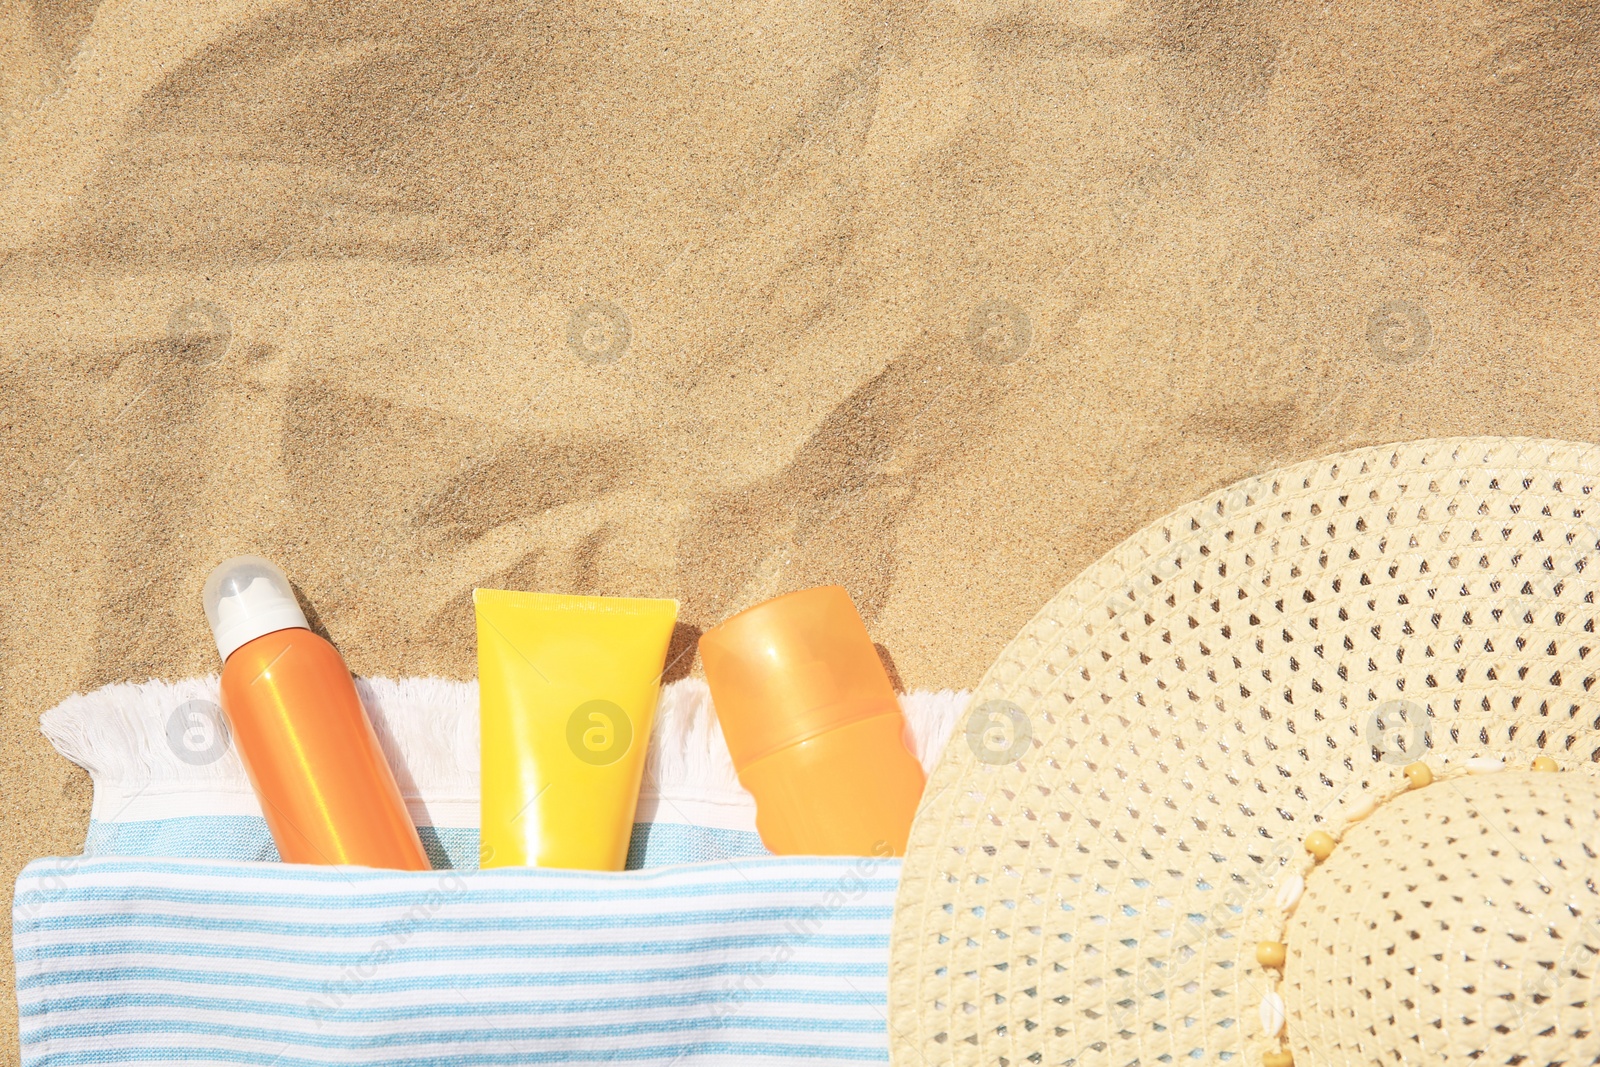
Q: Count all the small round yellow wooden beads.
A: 5